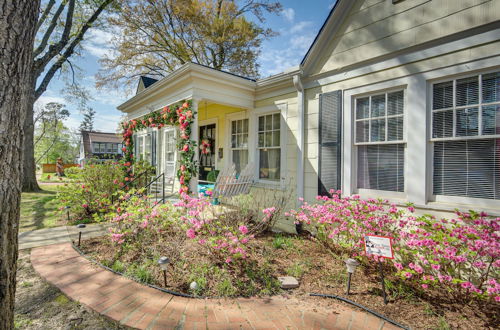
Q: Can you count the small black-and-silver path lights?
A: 4